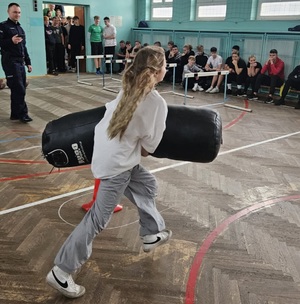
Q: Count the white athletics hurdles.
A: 4